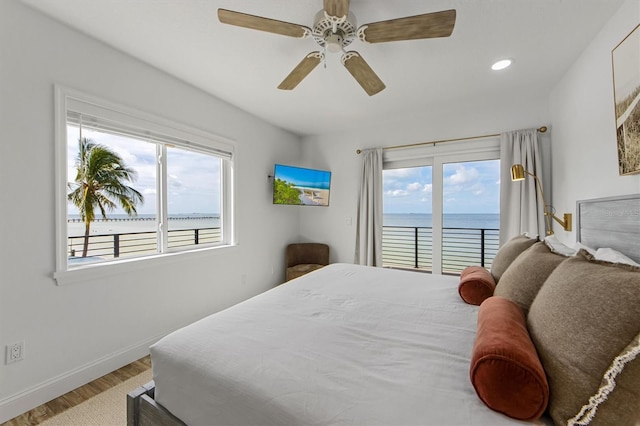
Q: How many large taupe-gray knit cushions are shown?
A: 3